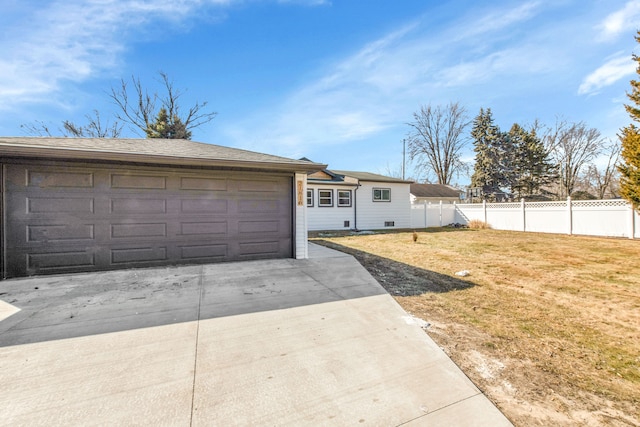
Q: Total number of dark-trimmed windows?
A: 4